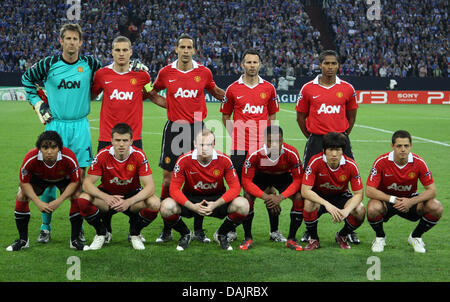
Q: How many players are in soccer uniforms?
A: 11